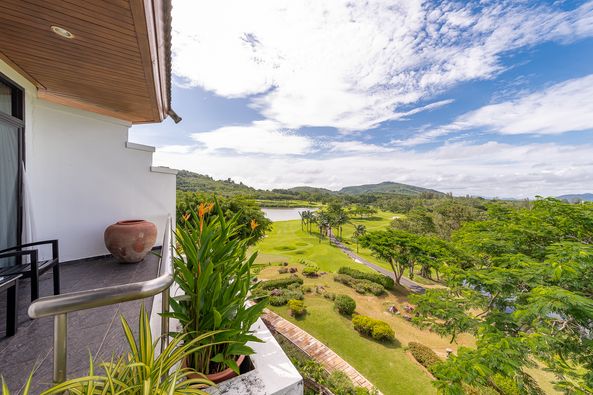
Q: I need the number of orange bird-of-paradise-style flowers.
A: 4